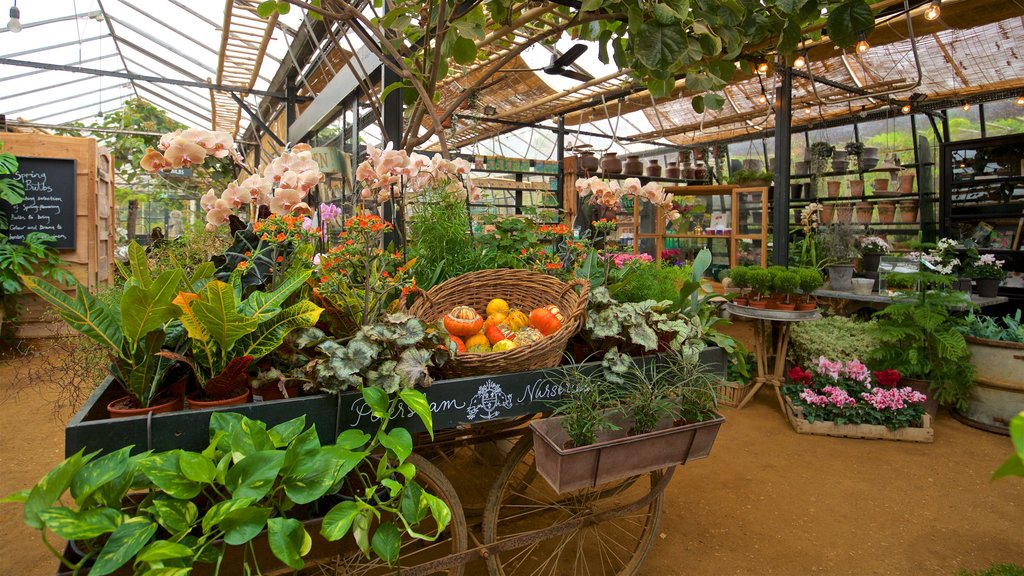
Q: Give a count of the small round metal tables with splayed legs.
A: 1